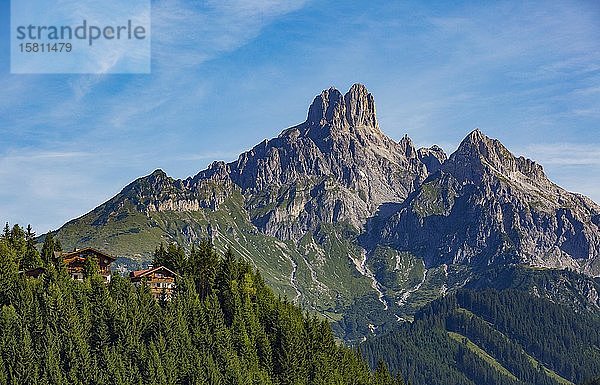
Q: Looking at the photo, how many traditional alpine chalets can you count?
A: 2